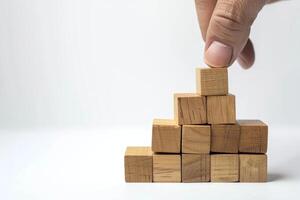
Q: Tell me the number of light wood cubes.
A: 12